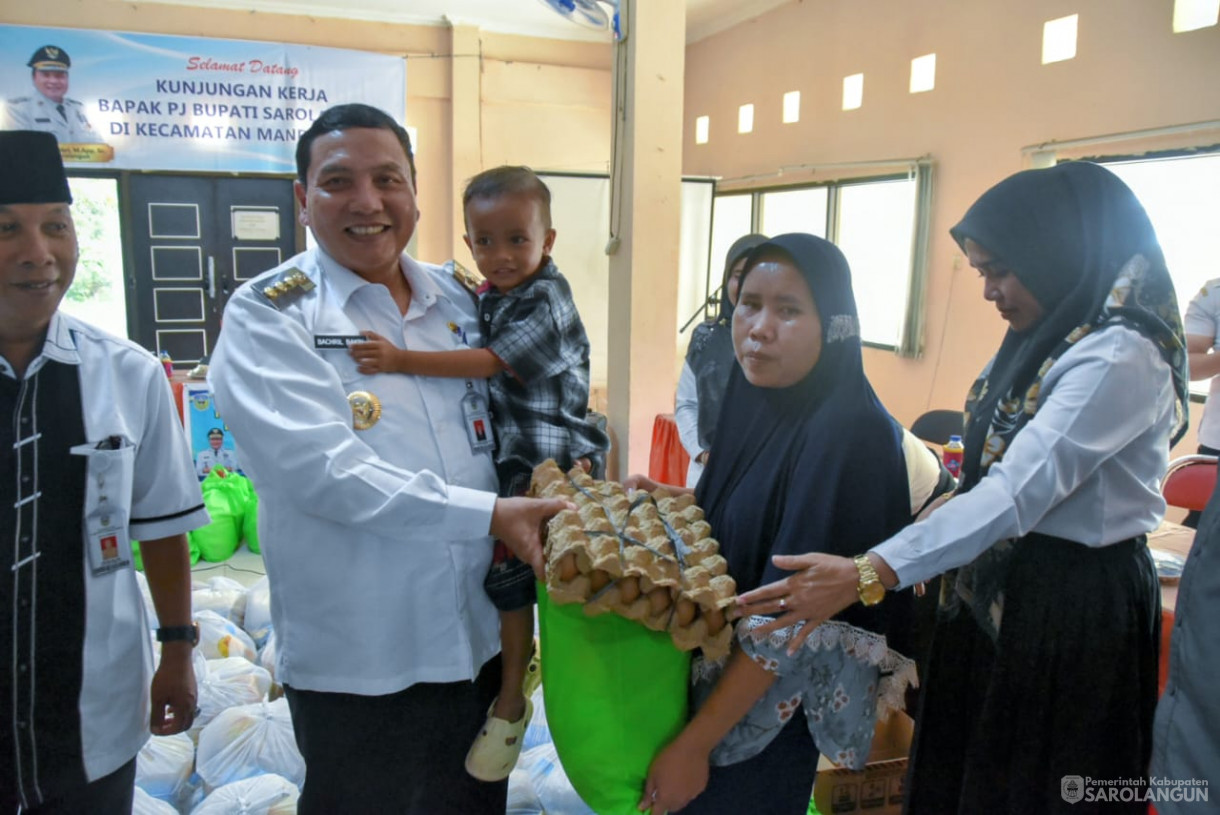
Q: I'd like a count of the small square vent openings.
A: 7